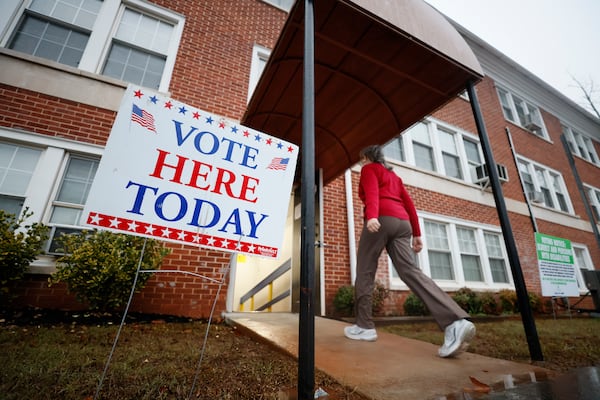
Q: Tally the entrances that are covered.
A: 1